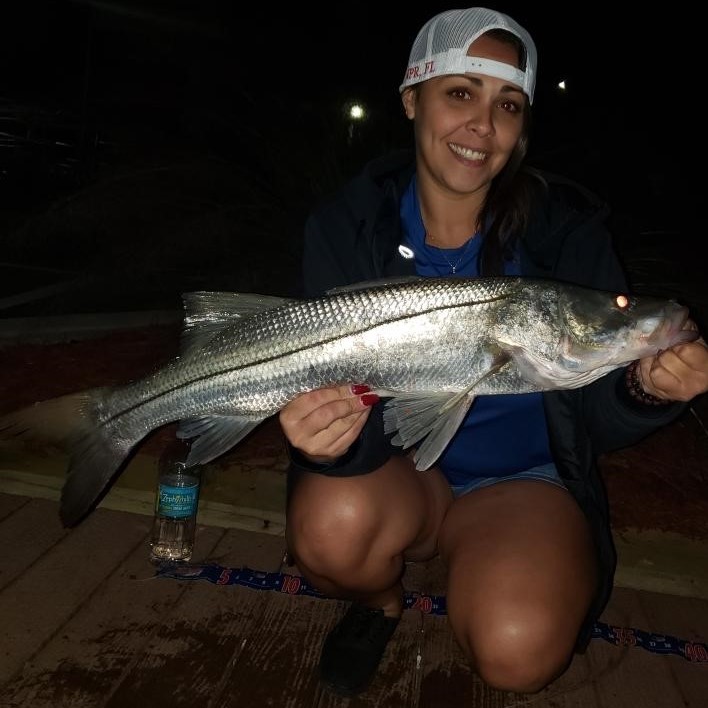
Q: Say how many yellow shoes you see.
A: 0